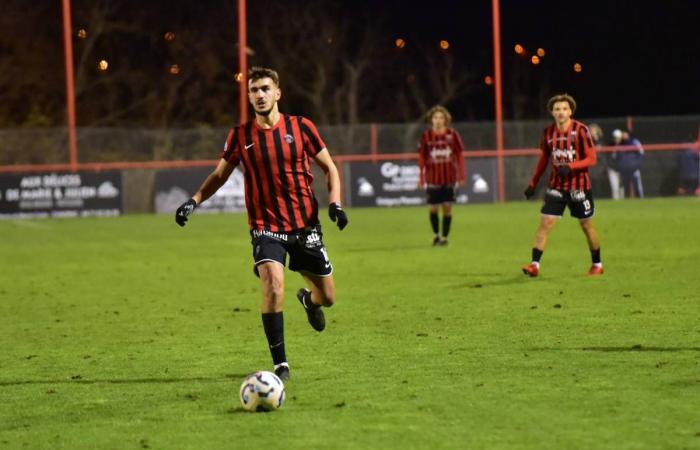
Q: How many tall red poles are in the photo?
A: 3